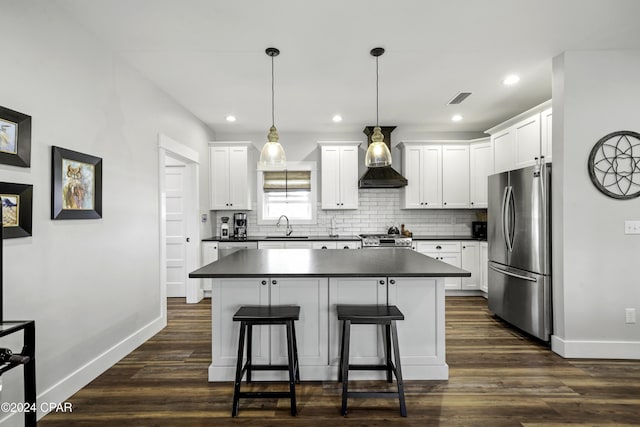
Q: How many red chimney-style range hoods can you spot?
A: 0